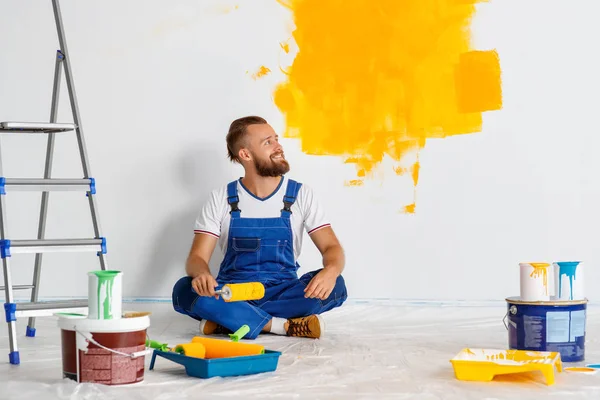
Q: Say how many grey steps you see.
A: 4